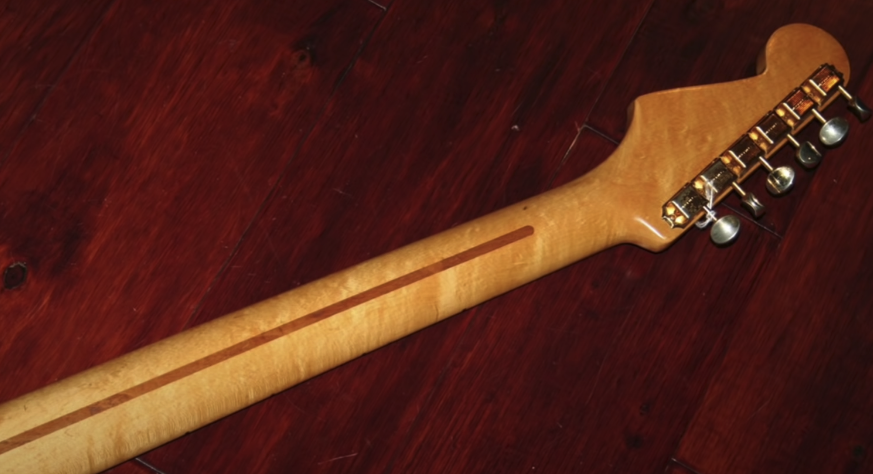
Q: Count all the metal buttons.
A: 6